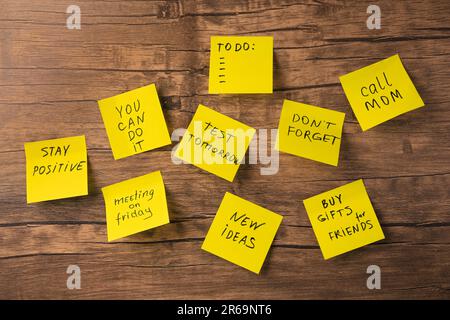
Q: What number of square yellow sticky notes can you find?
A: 9